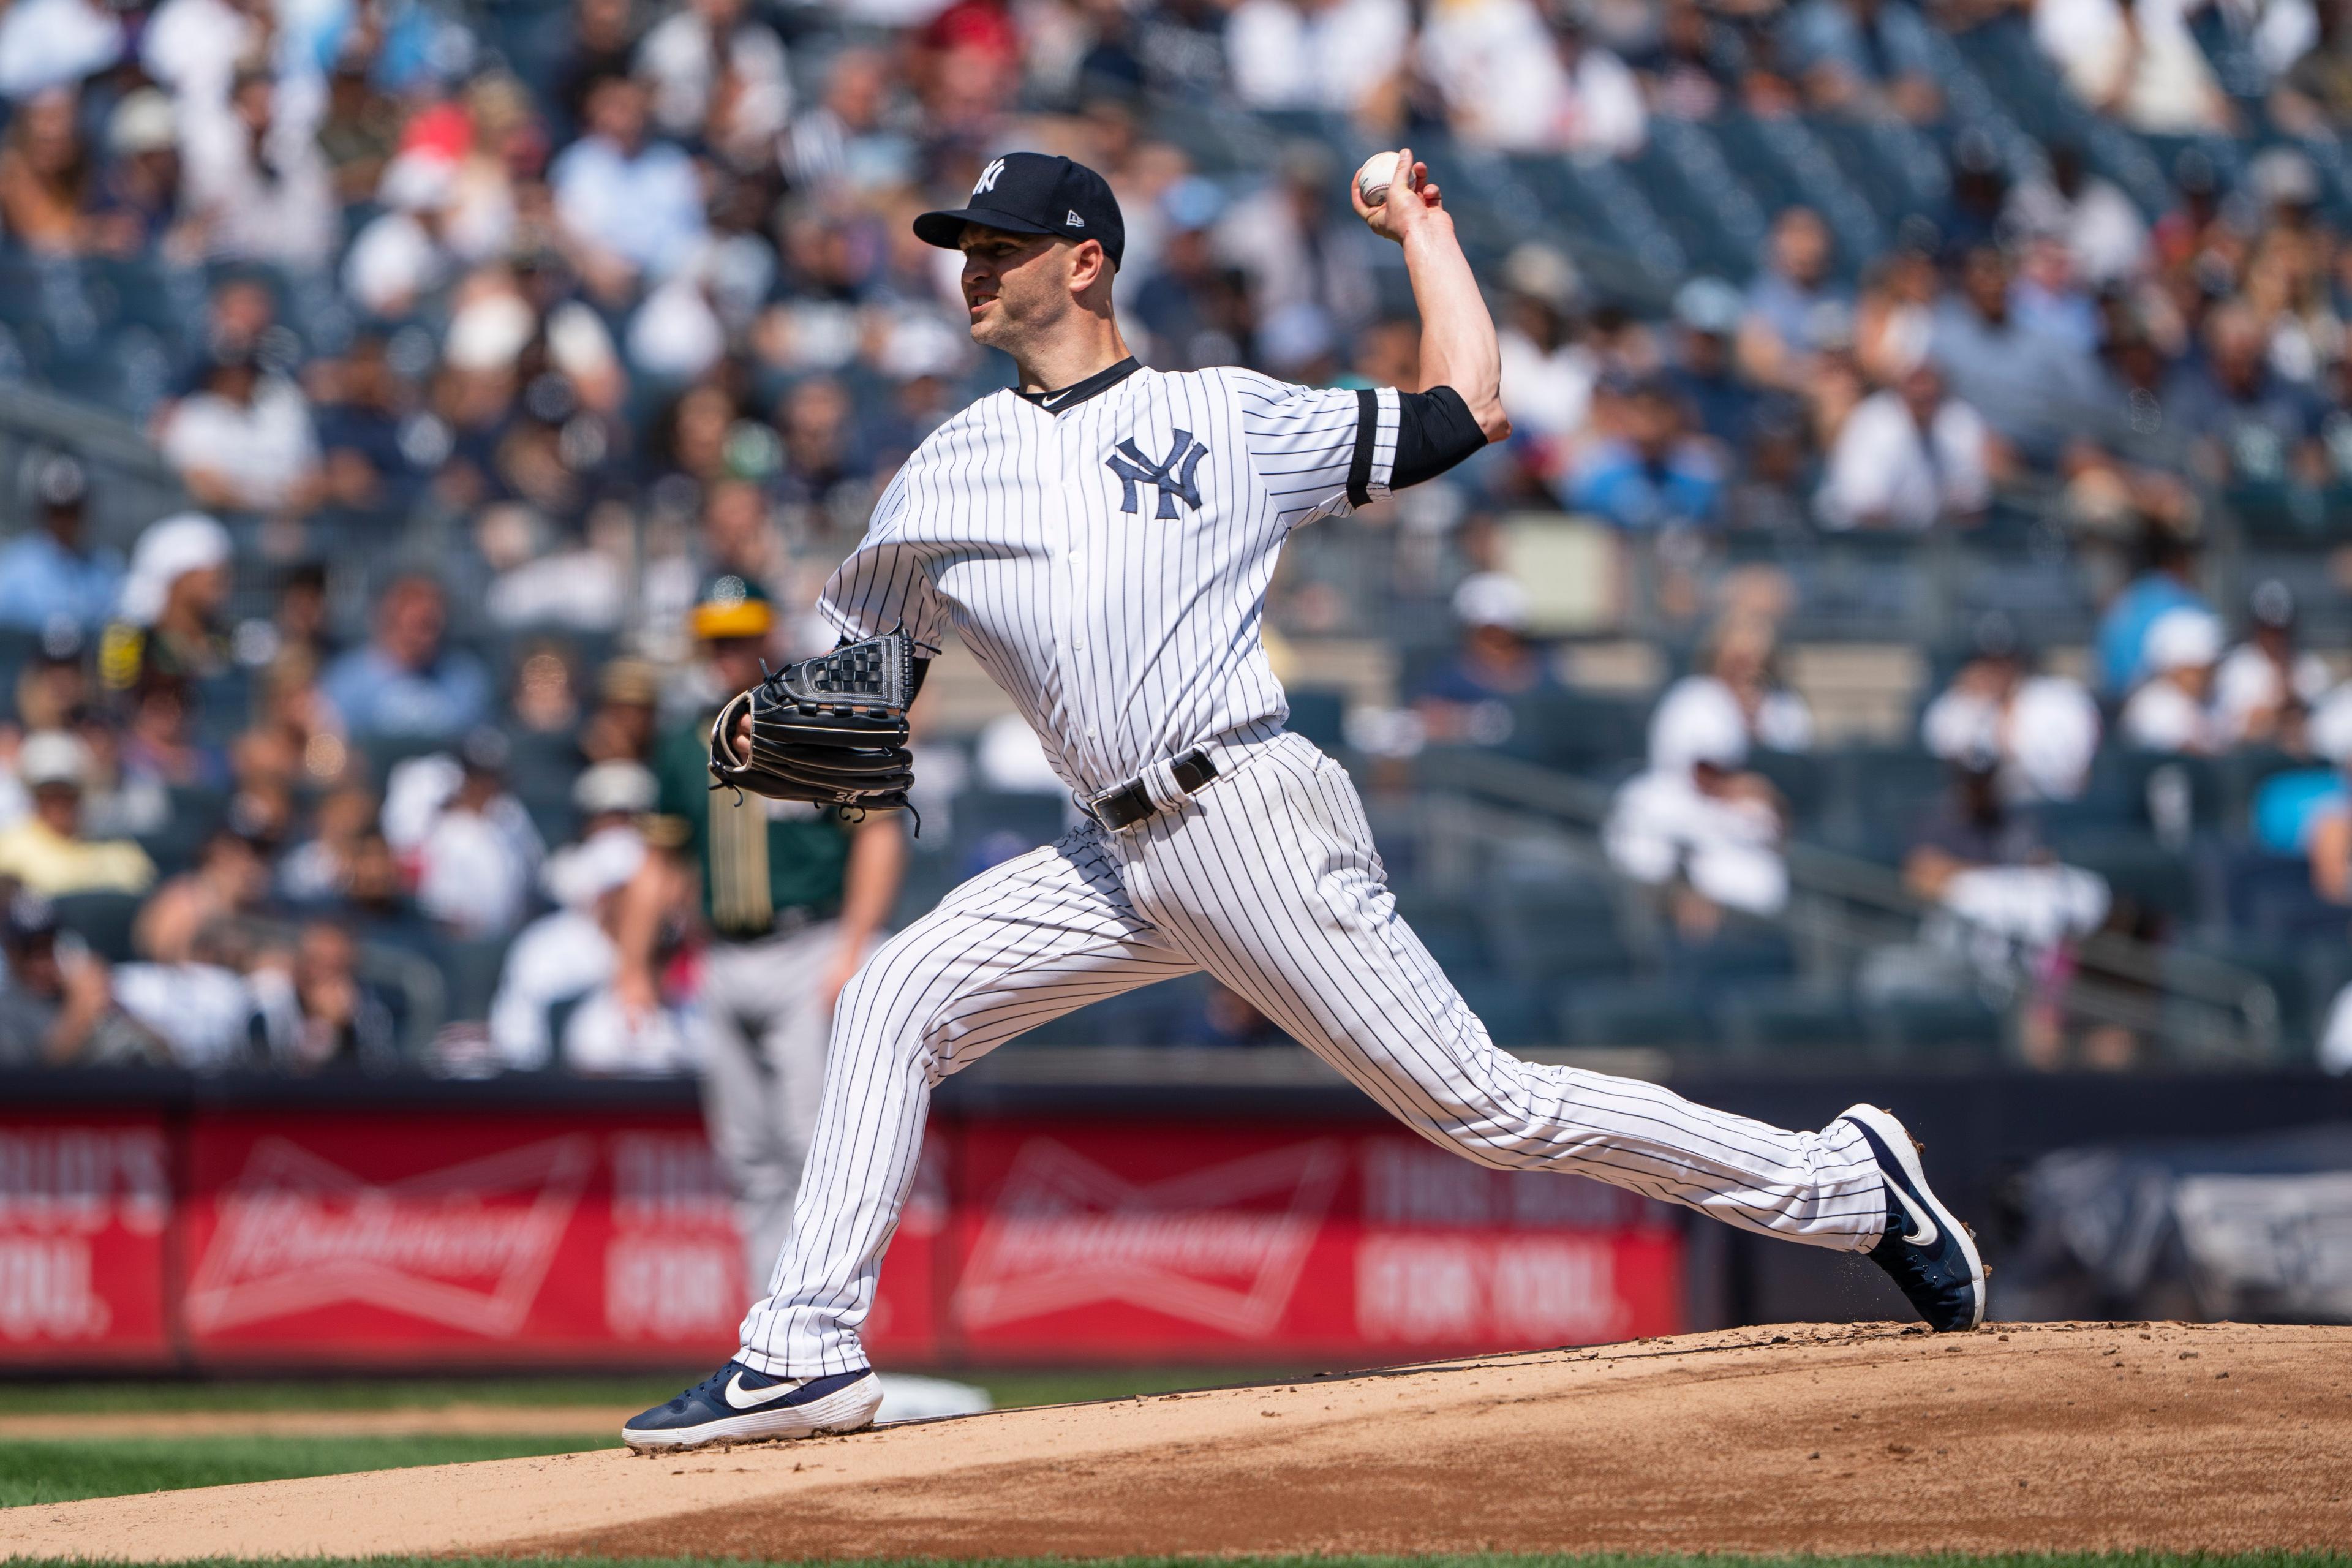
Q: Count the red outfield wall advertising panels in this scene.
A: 3